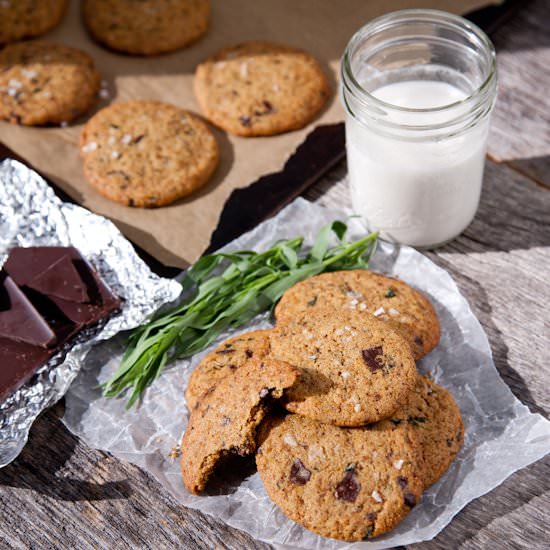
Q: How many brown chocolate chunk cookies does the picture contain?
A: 11